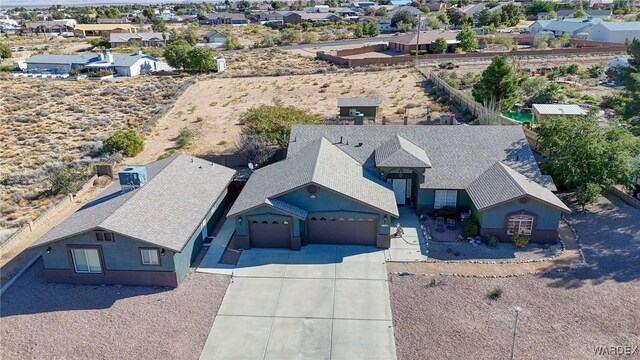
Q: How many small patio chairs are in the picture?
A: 2